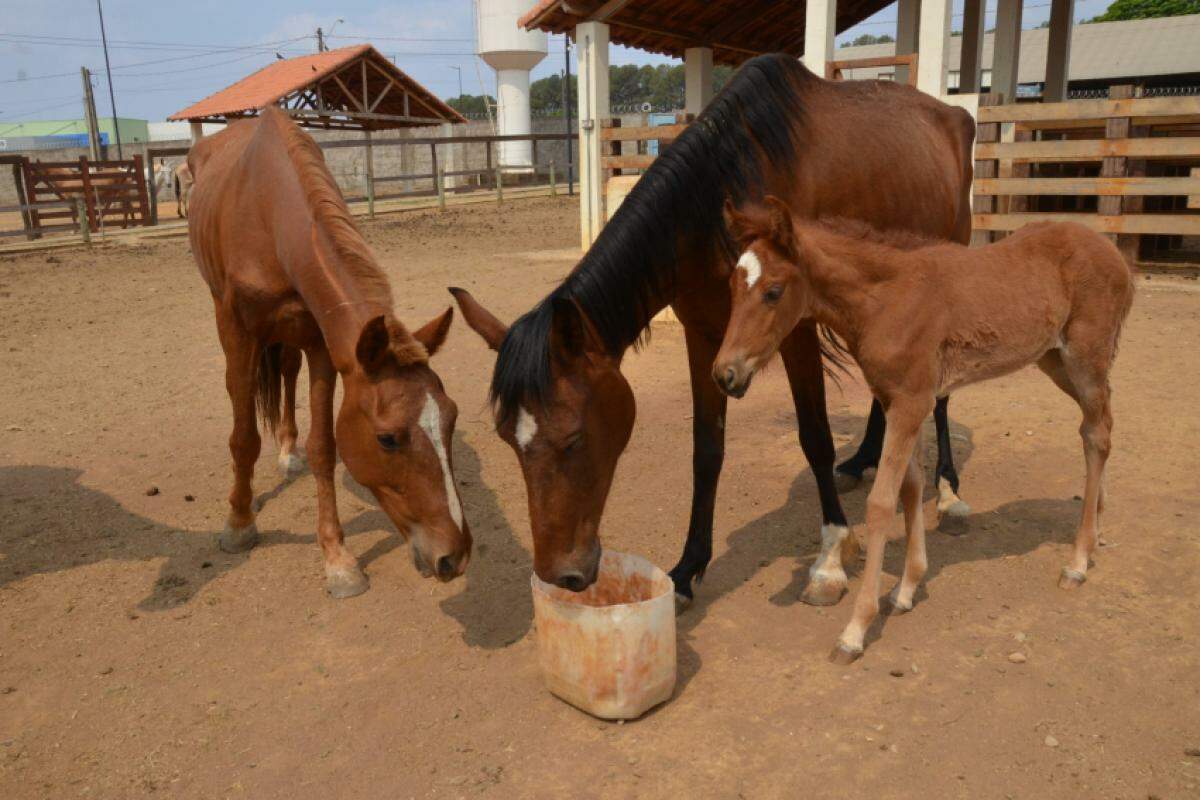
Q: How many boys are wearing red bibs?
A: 0